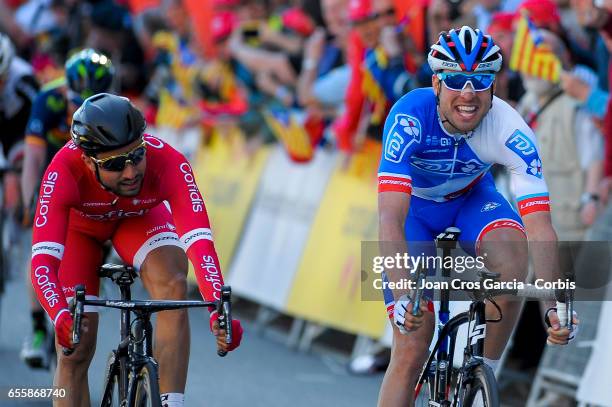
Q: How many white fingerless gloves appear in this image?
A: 2